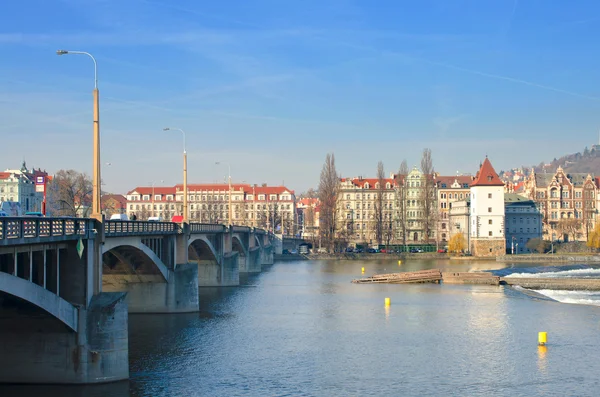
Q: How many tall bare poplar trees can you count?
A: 4